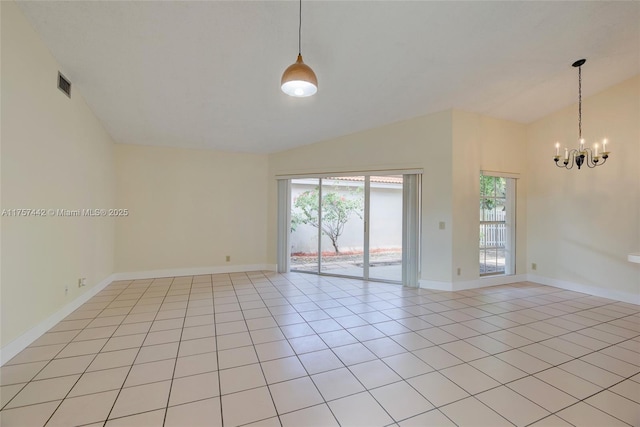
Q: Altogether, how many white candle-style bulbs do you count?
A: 5